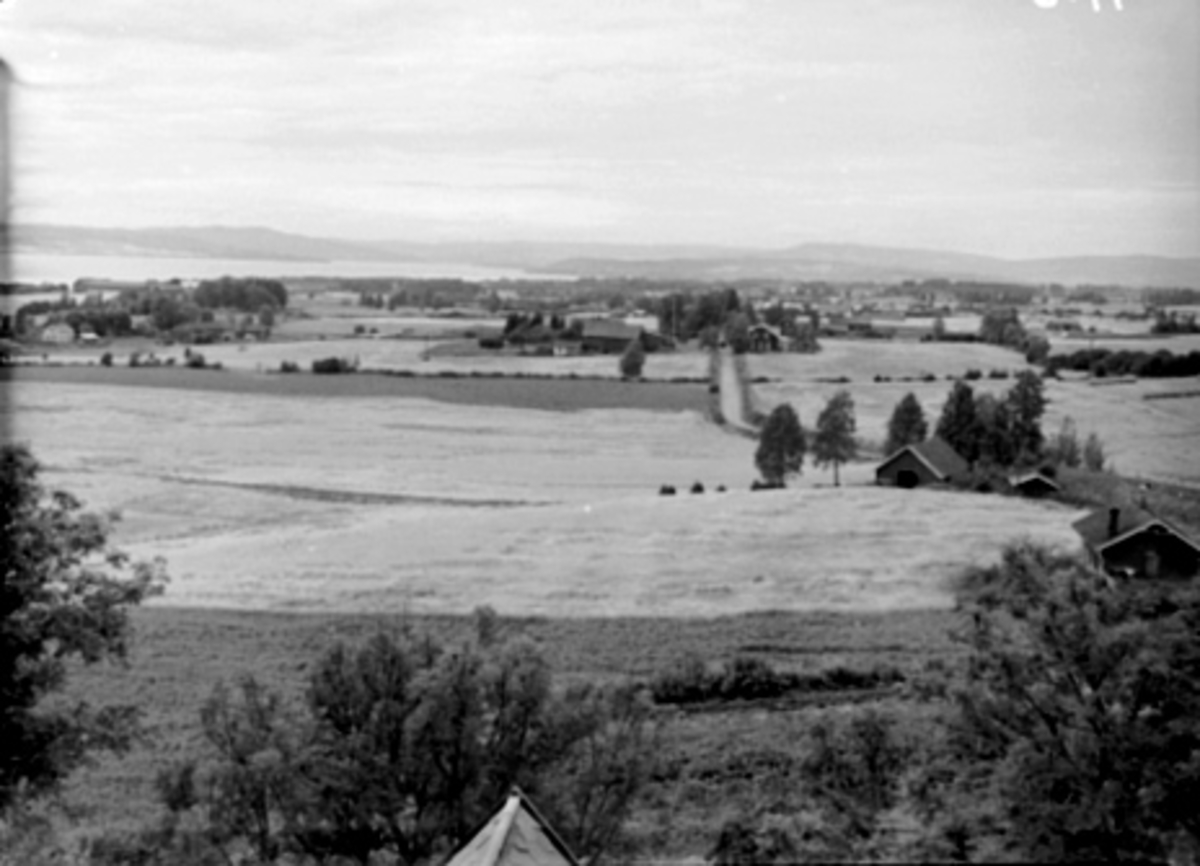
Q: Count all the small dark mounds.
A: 3